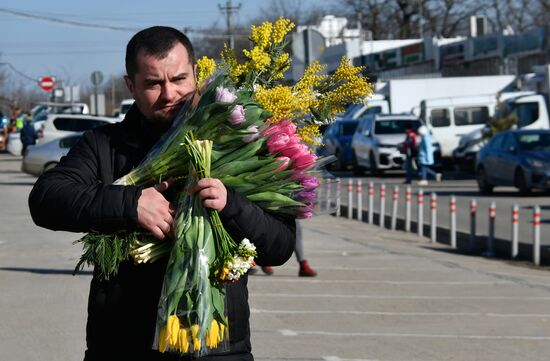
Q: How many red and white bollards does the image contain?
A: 15